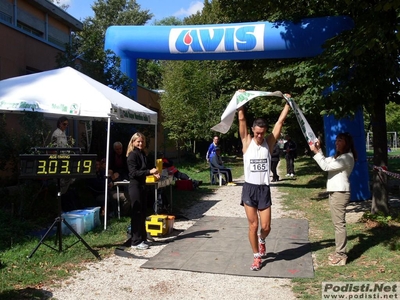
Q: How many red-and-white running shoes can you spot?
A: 2